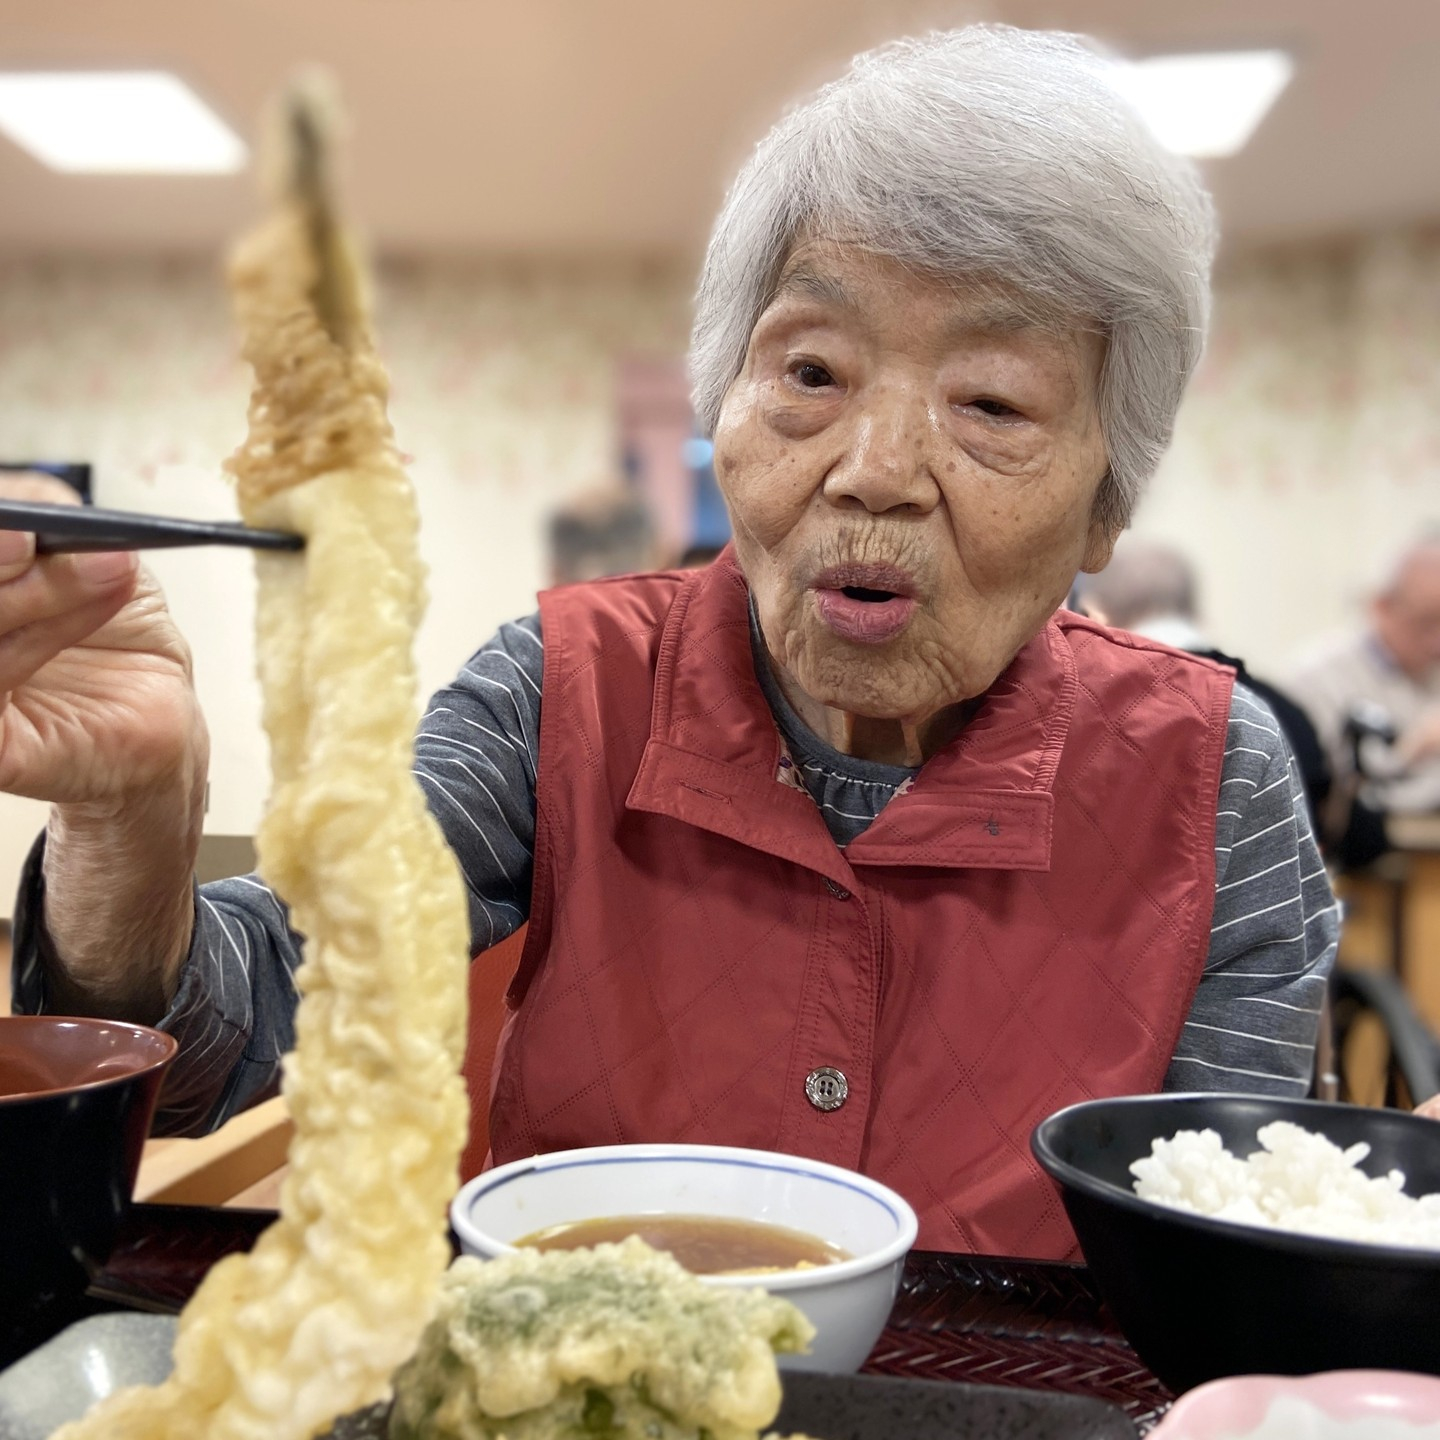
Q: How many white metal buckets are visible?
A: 0